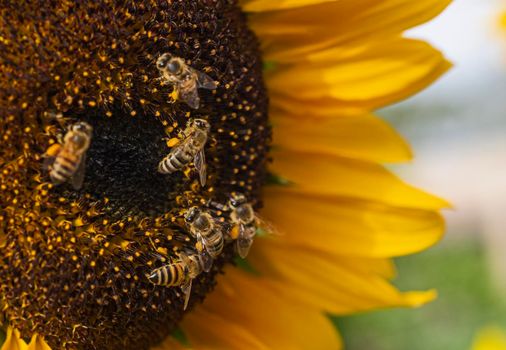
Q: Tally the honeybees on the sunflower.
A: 6